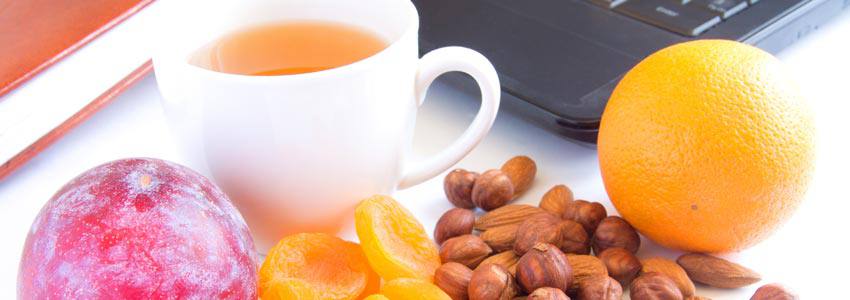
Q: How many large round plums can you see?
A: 1